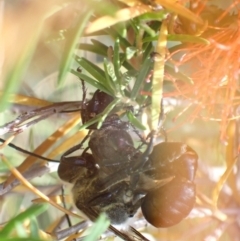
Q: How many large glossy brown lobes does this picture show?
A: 2